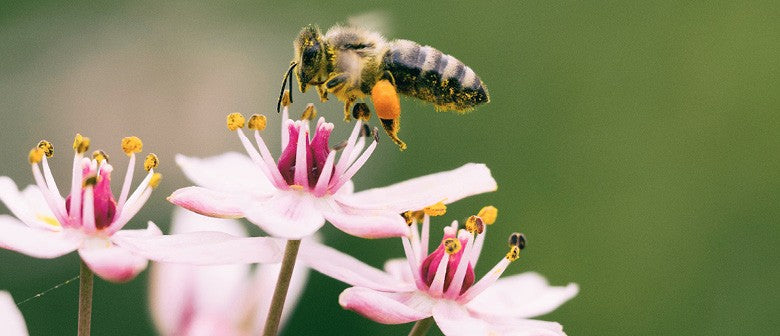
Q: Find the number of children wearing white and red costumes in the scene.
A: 0